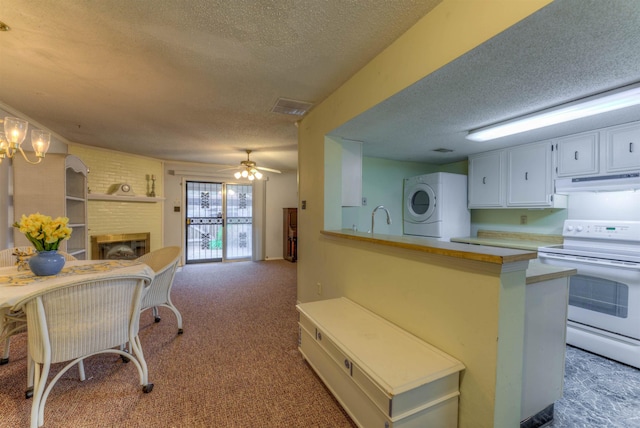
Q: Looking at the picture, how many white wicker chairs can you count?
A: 3